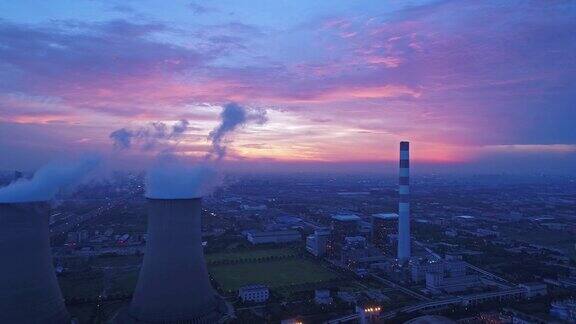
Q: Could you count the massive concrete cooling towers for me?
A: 2